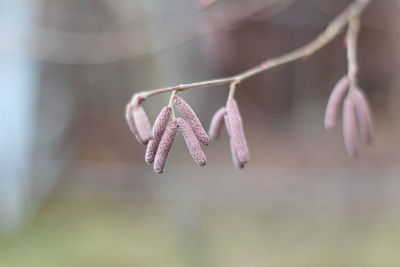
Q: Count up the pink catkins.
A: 12